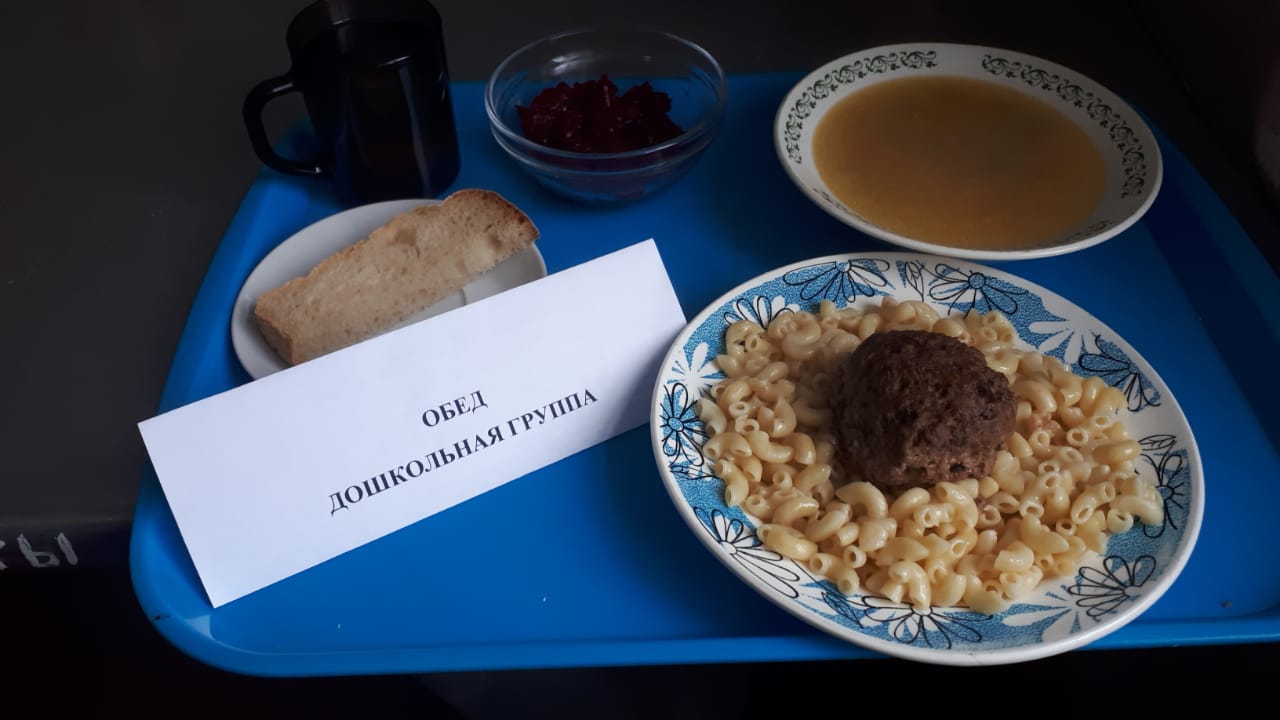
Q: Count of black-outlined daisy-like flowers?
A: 9